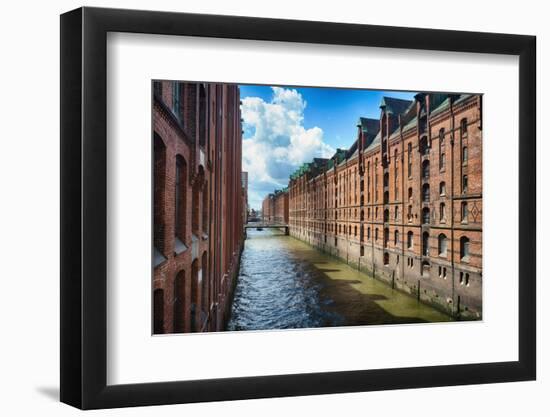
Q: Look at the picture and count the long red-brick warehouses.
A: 2